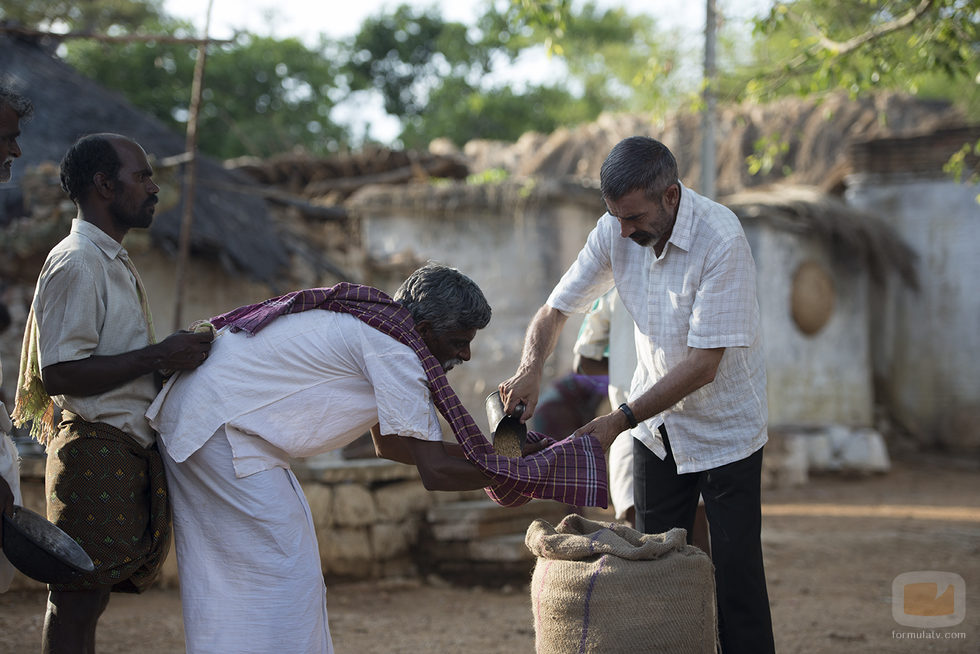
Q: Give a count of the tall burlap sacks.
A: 1